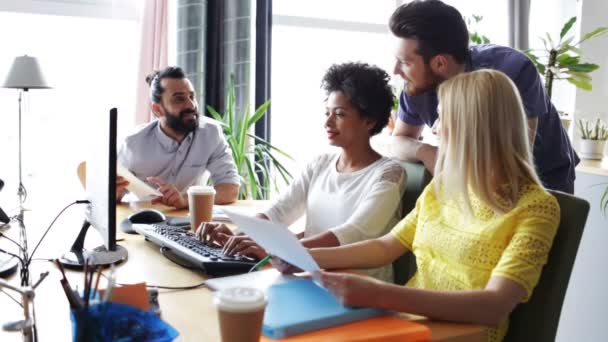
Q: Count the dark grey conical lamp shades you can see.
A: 1